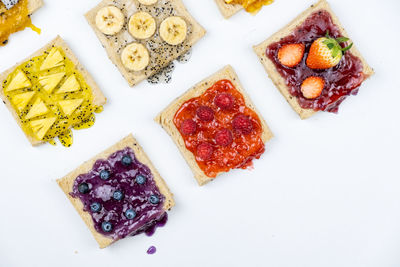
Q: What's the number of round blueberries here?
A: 9